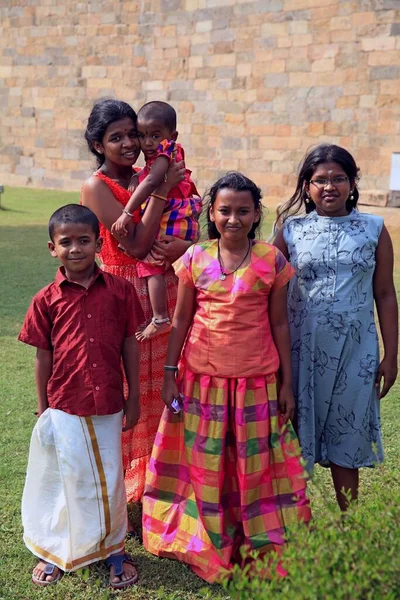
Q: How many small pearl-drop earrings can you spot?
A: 2